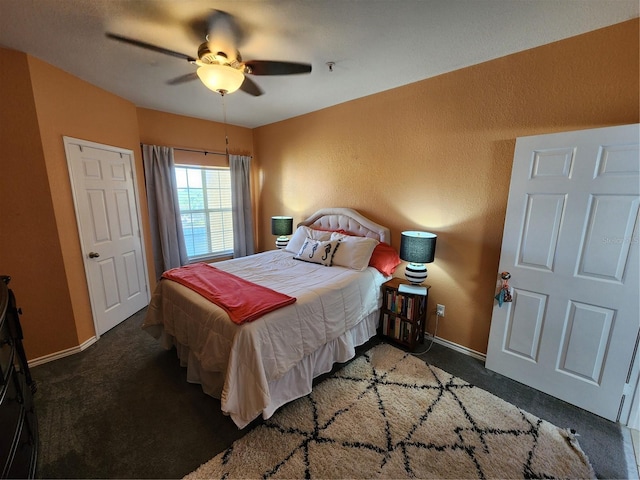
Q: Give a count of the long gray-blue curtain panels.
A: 2